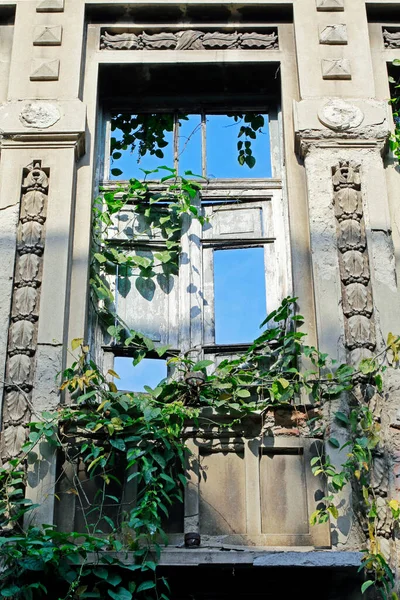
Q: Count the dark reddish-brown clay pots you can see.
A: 1